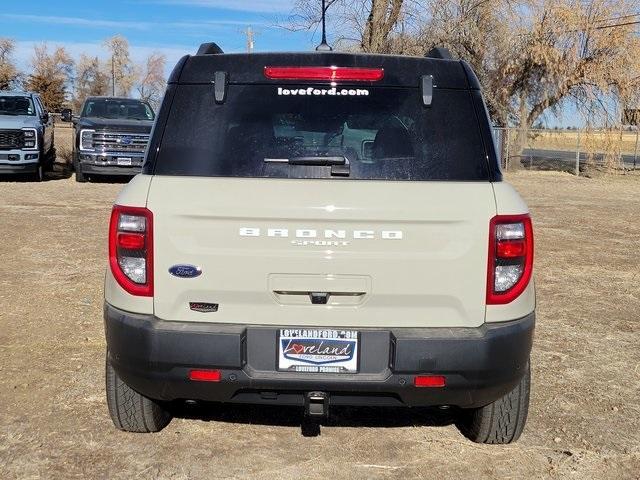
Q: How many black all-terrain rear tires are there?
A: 2